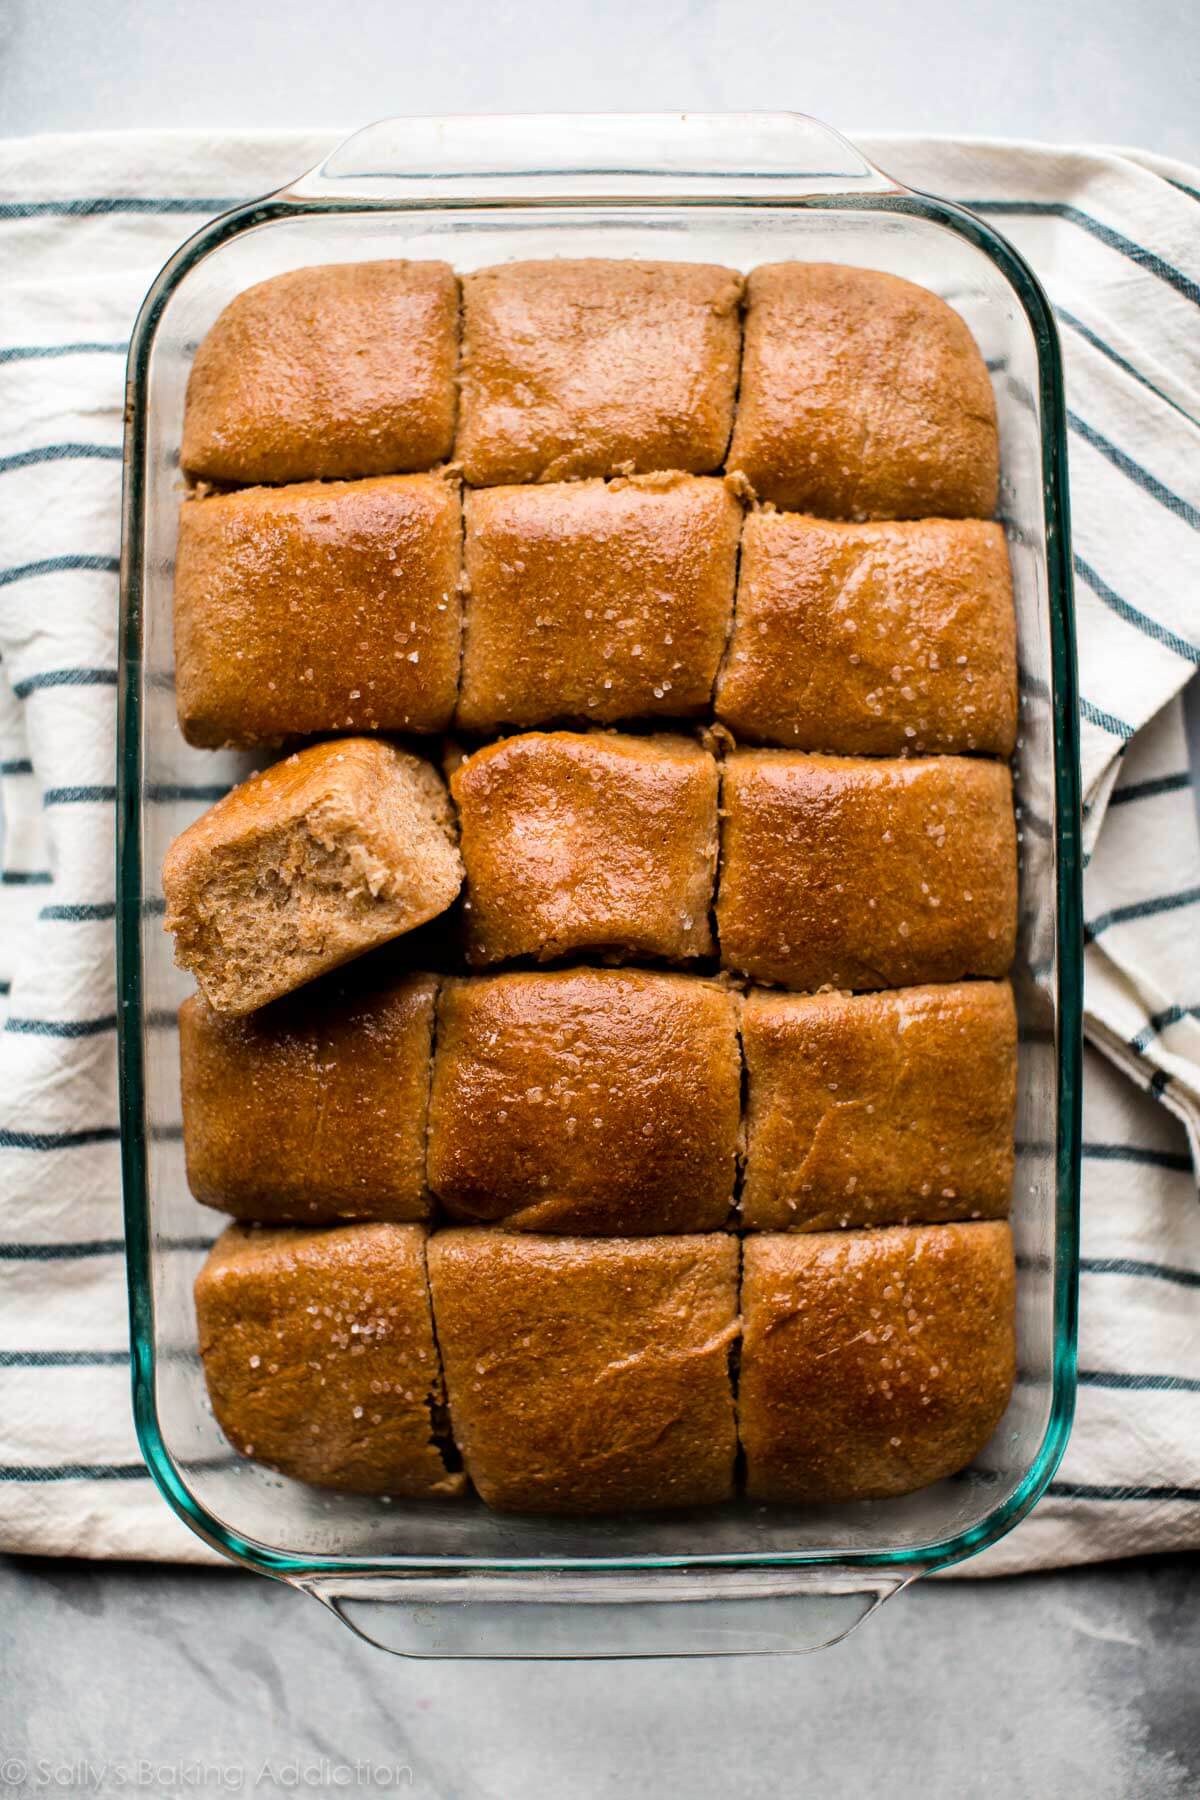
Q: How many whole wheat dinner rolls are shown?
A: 15